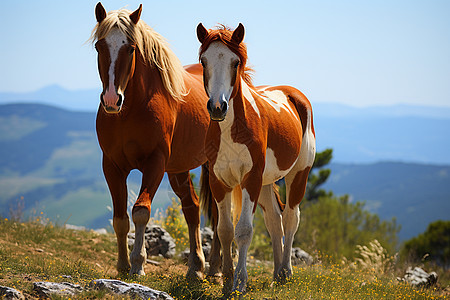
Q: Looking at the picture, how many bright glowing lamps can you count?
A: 0